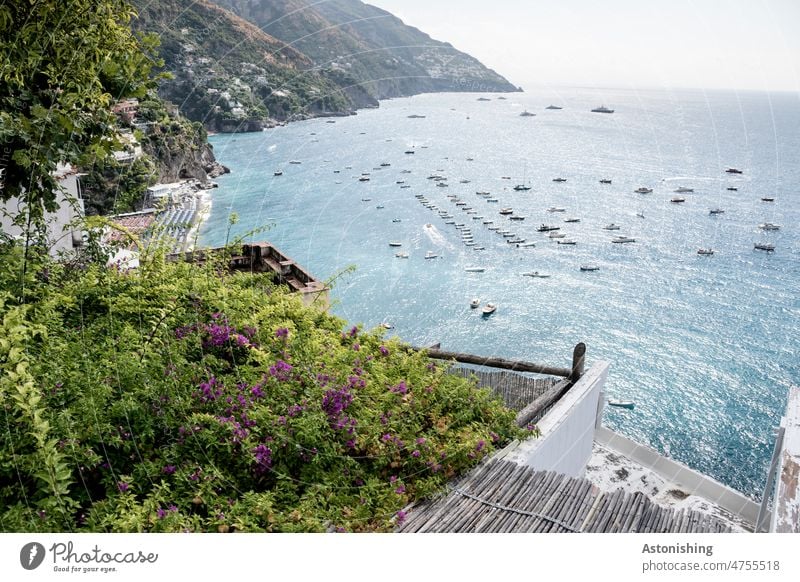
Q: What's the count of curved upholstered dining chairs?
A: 0